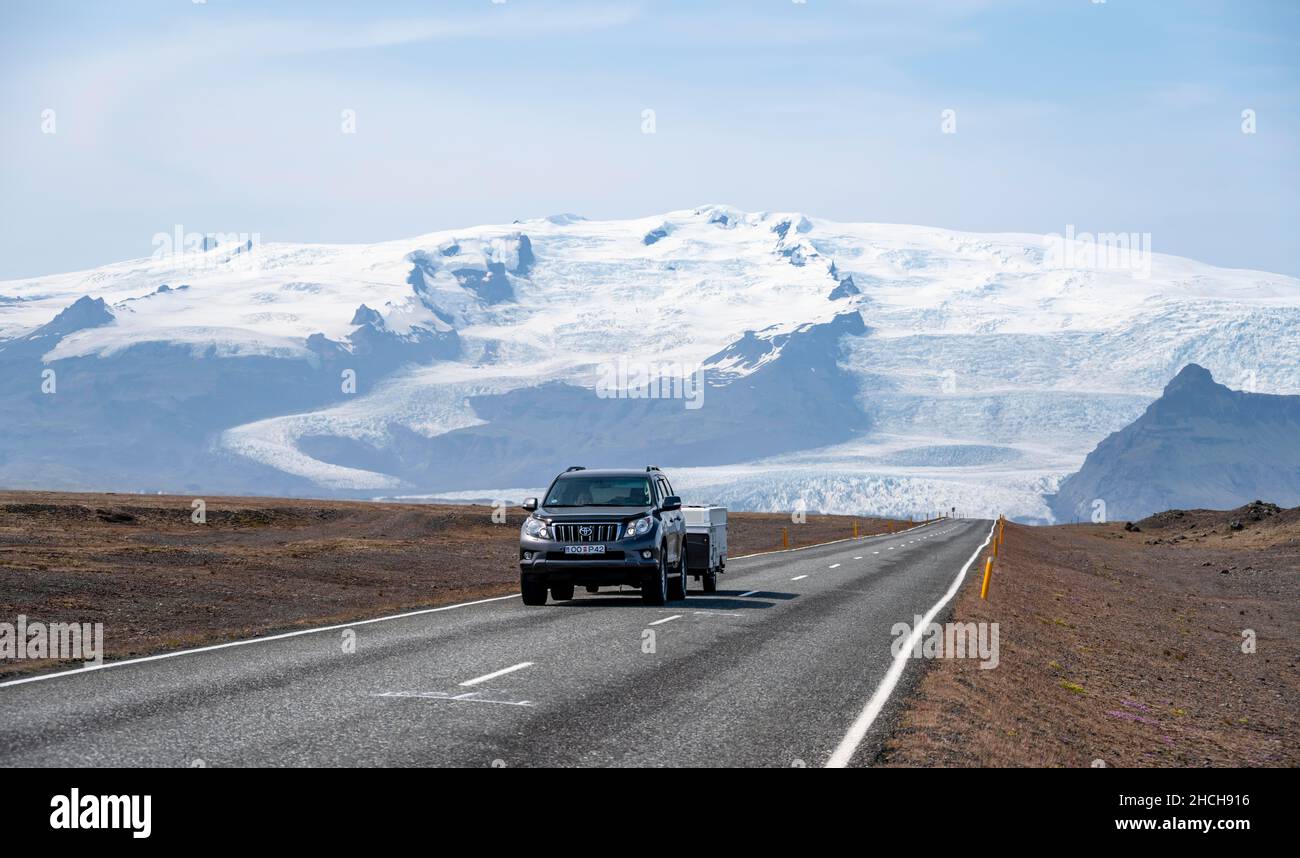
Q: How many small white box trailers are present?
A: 1